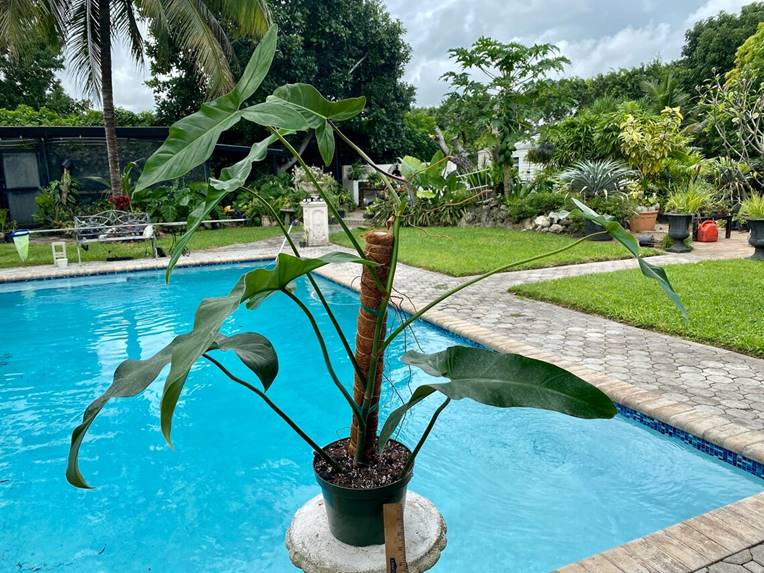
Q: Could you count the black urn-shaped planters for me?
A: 2